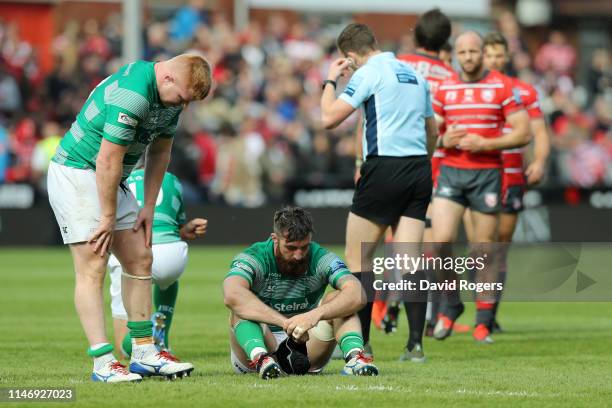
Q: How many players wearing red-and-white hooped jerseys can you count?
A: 3